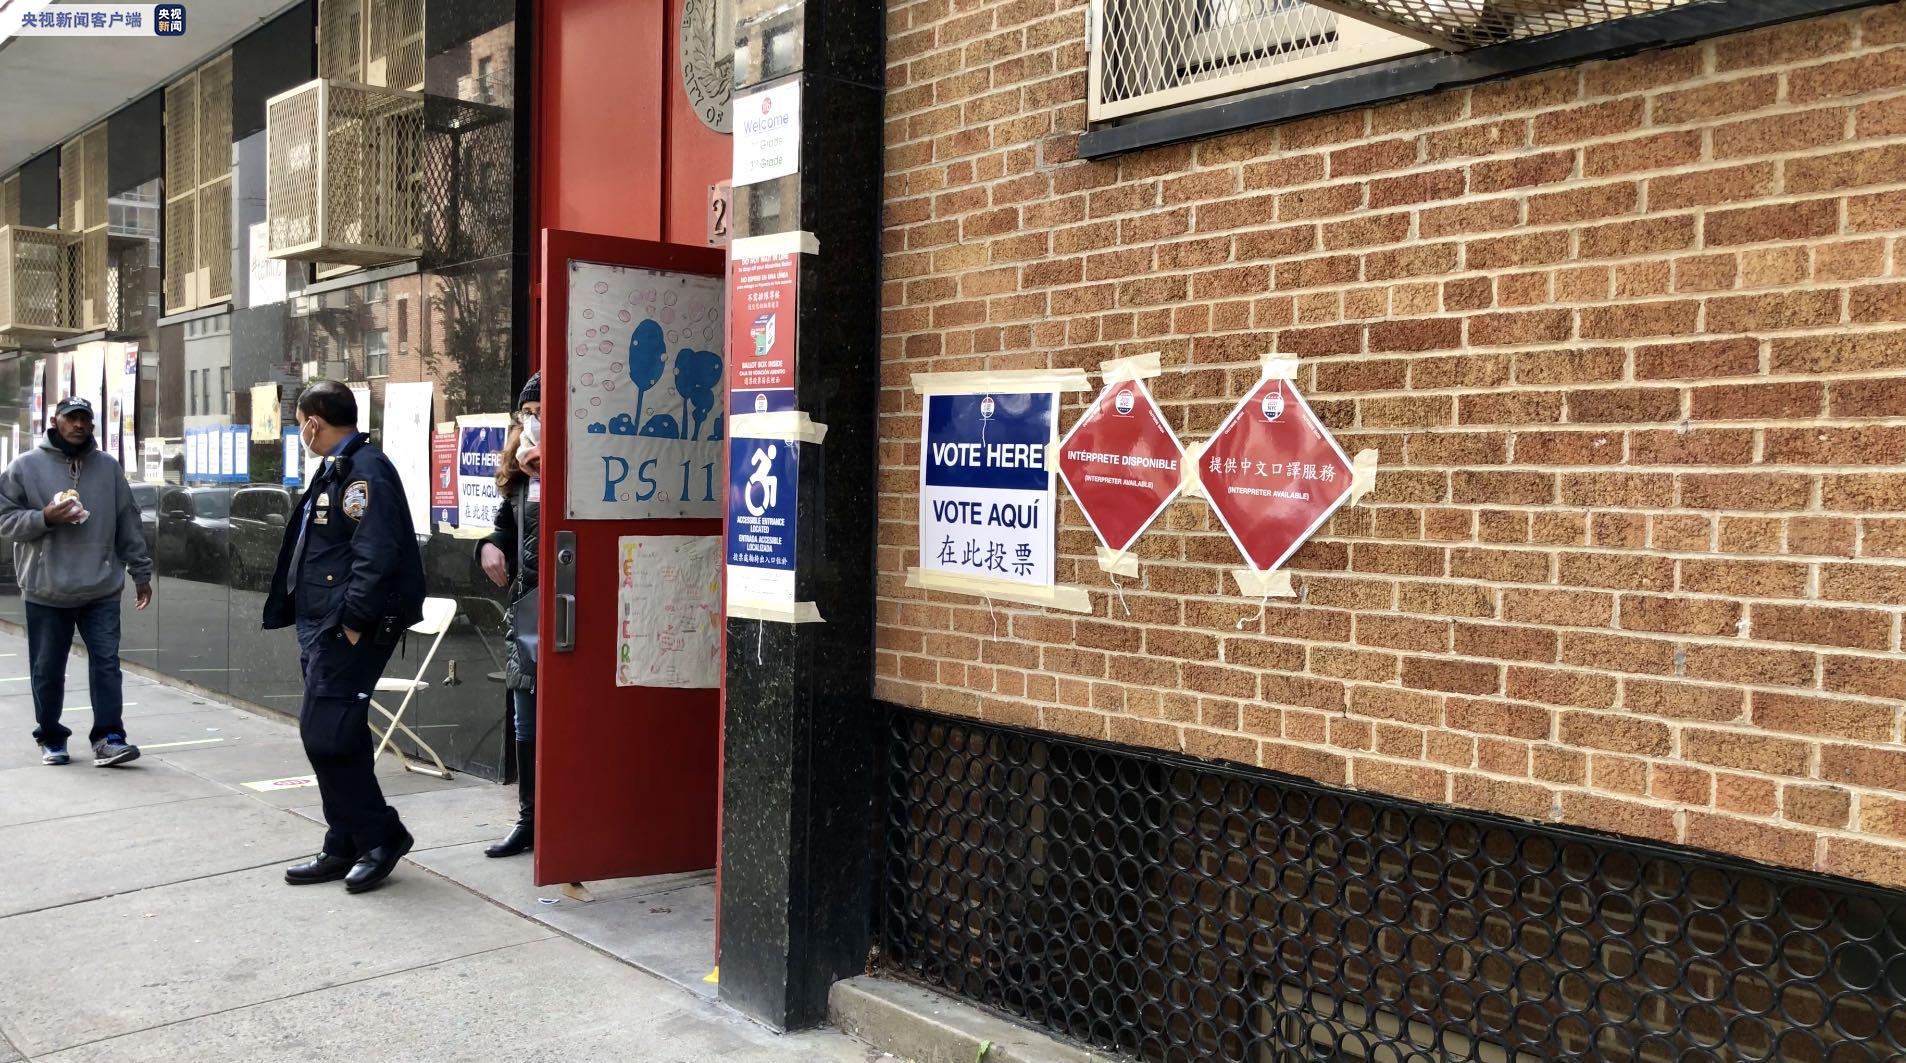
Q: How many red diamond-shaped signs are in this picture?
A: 2